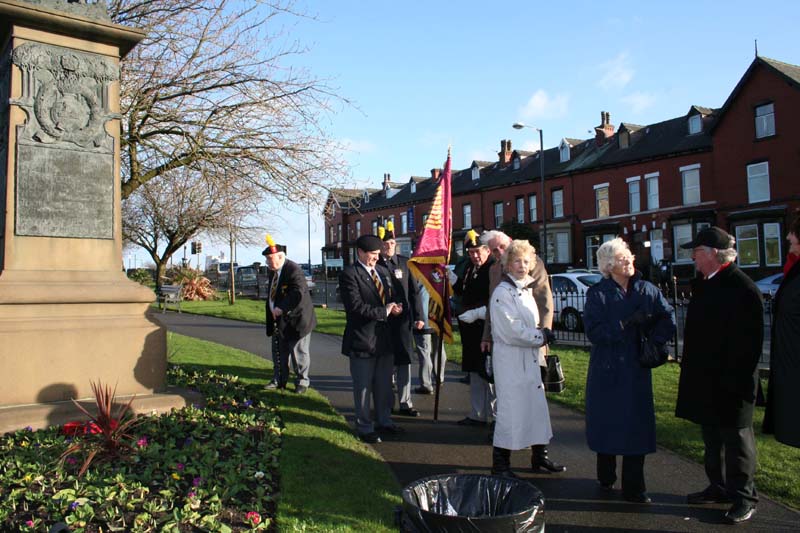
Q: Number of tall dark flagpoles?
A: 1